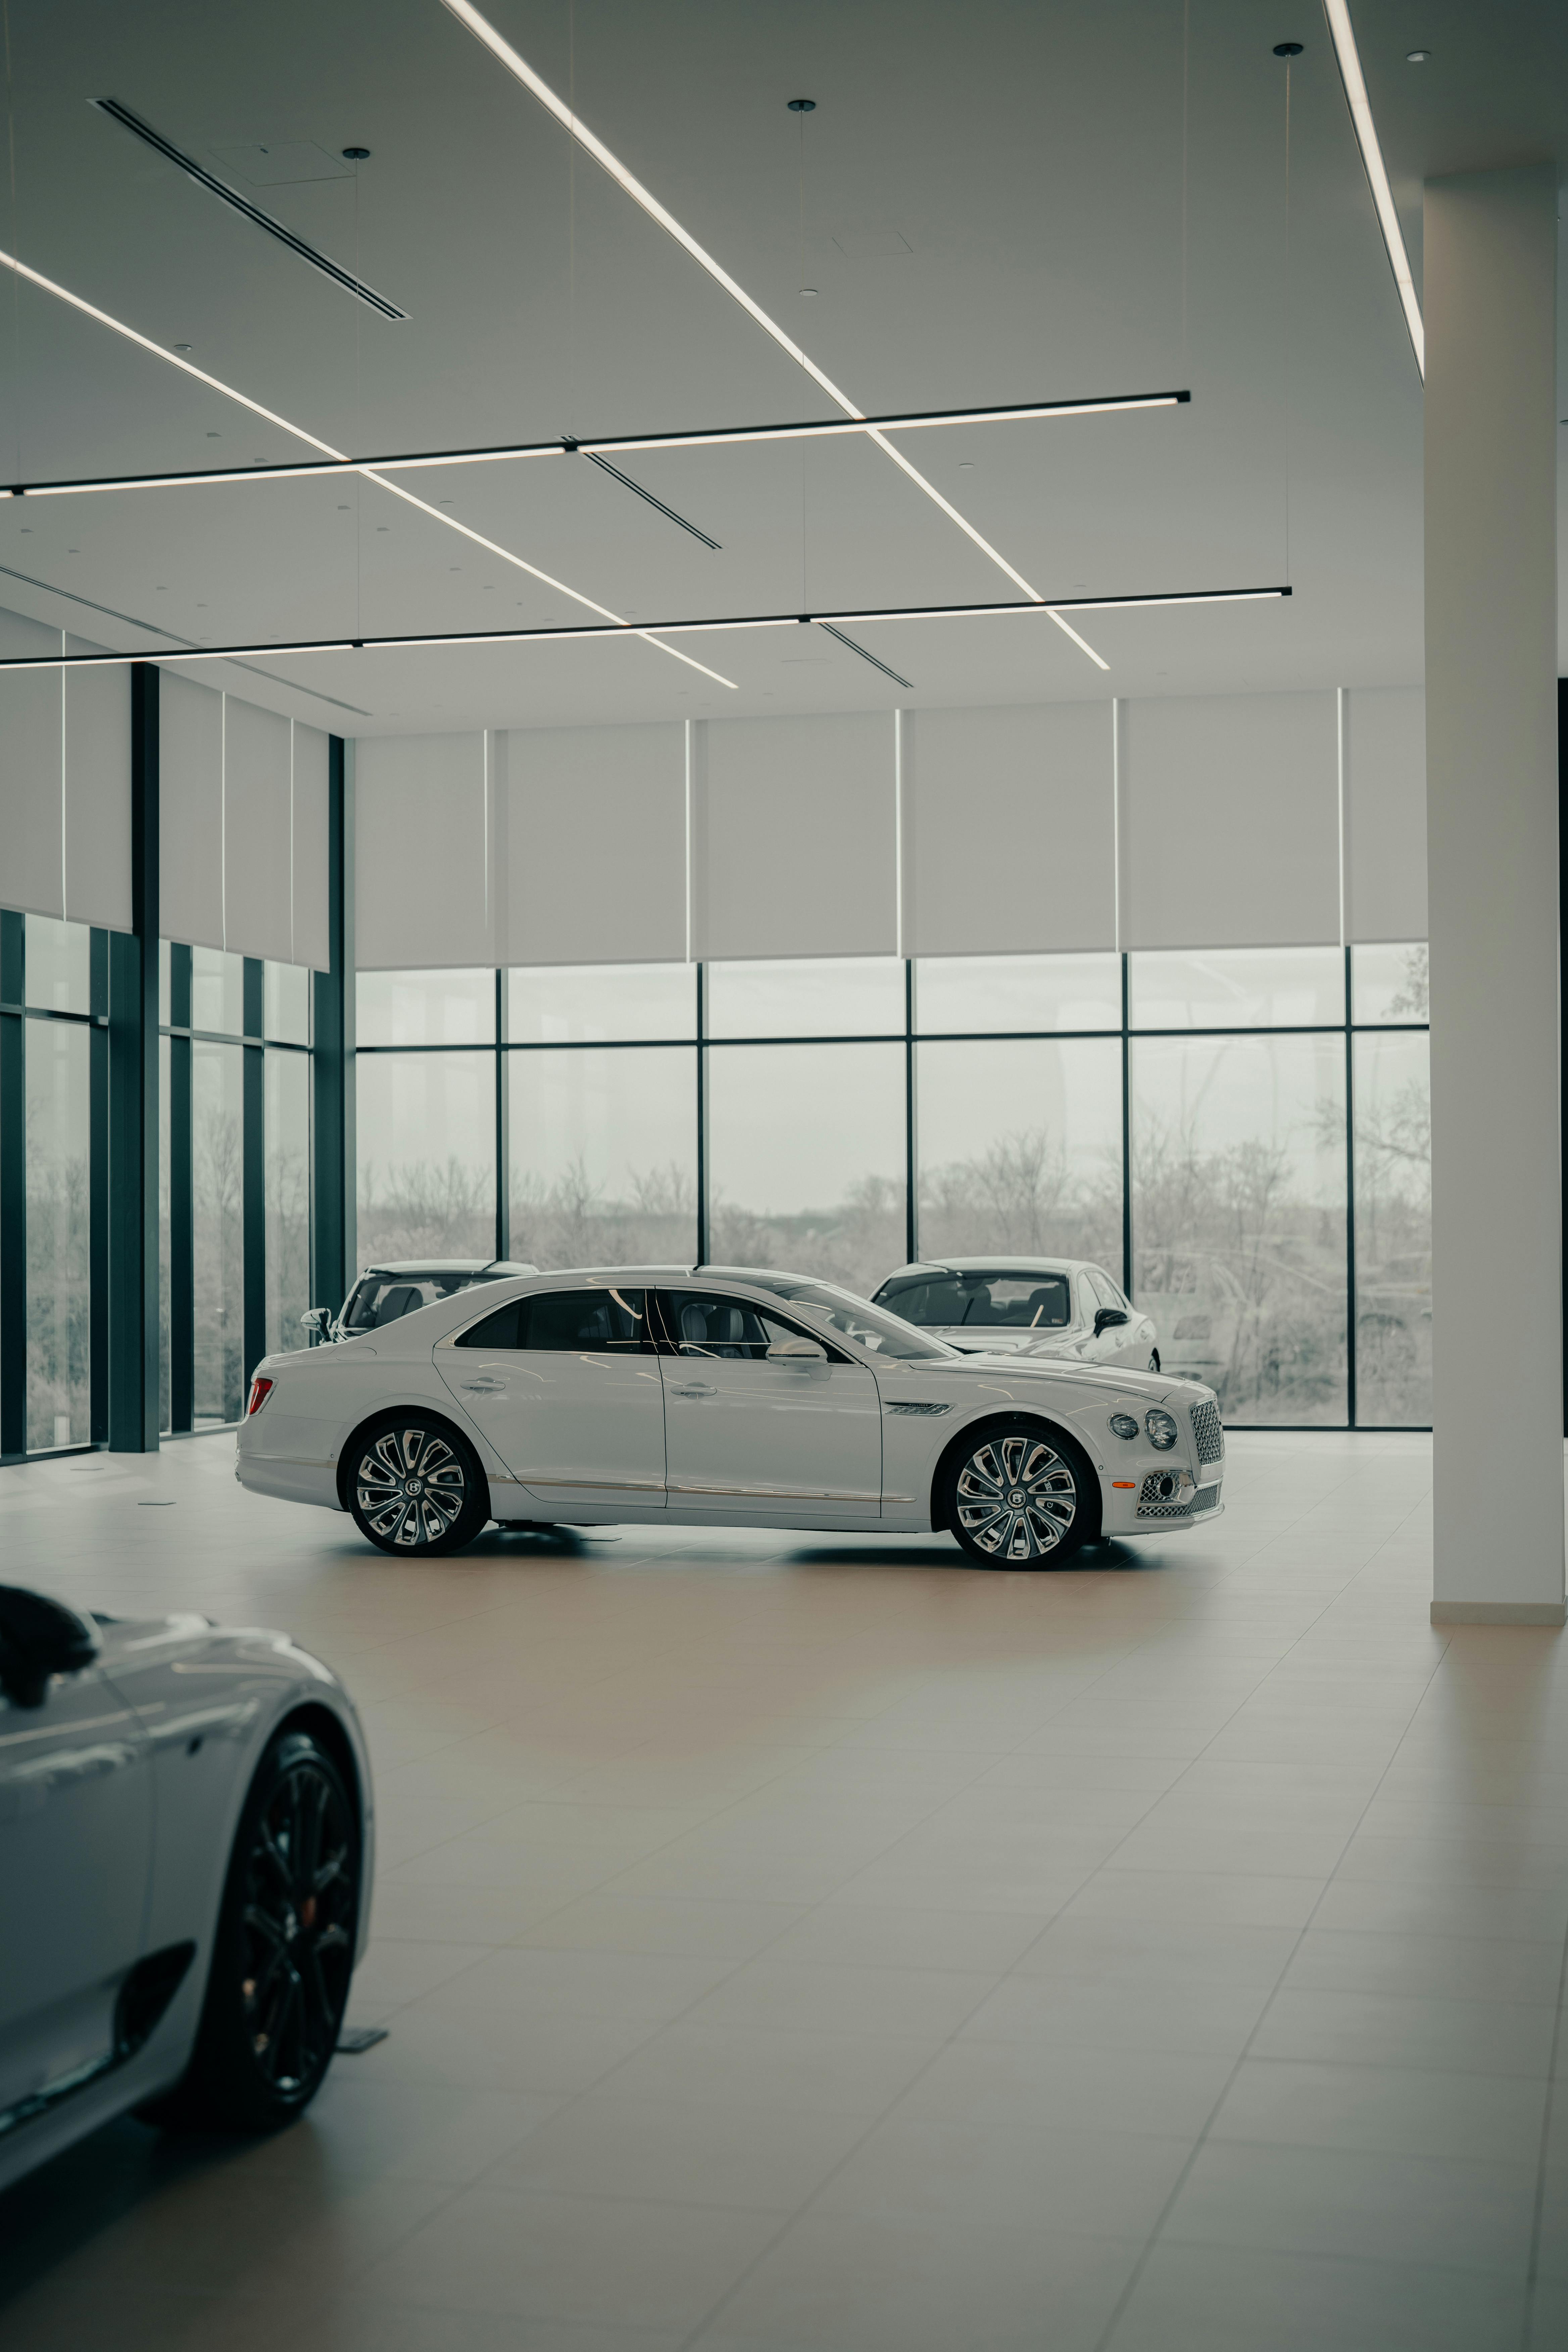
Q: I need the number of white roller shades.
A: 11